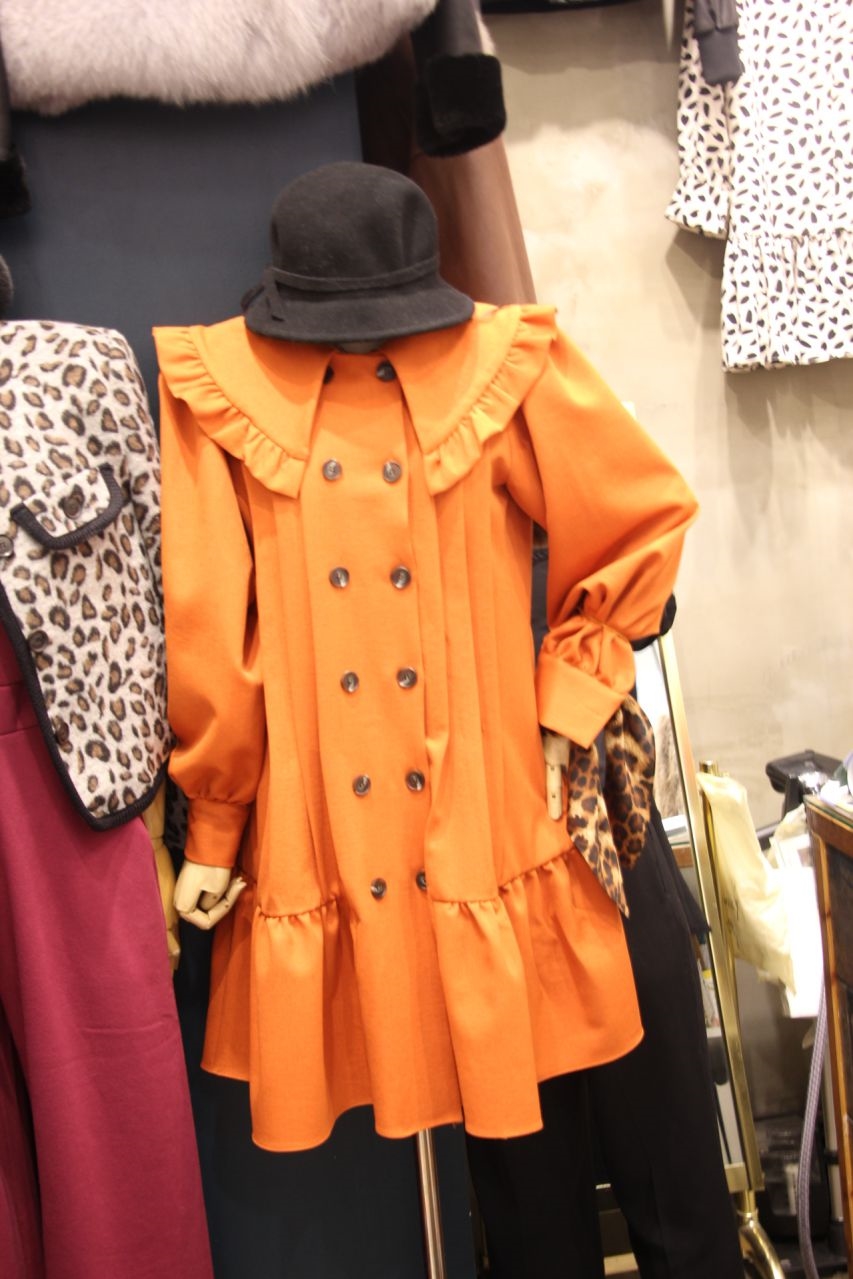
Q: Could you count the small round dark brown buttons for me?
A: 12